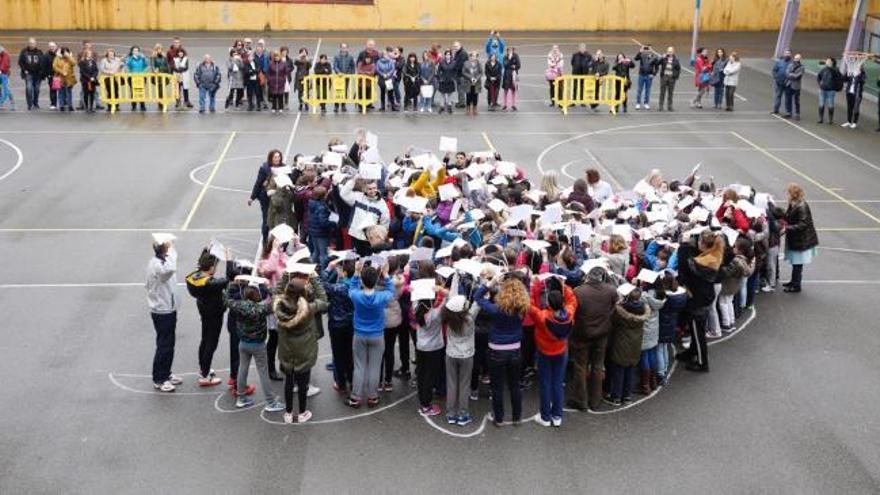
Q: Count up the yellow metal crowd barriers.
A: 3